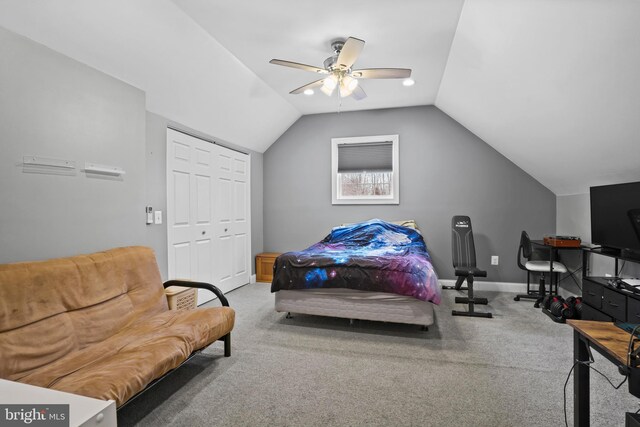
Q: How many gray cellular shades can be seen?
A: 1